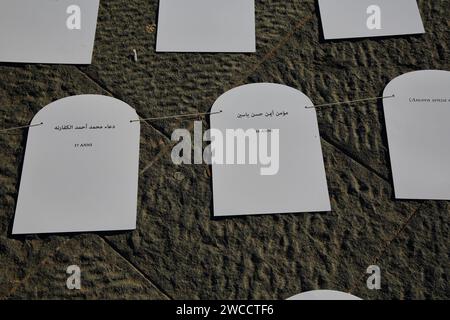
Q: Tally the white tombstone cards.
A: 7